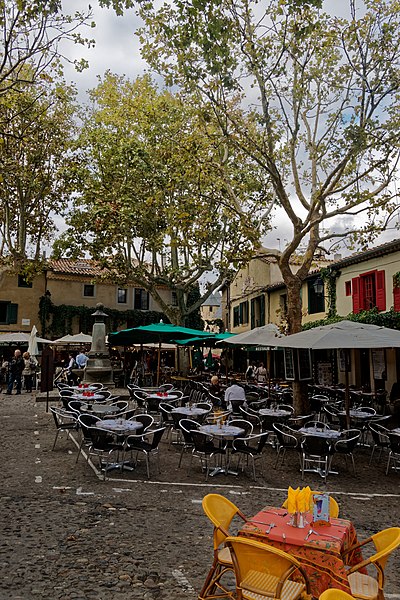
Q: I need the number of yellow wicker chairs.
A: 5